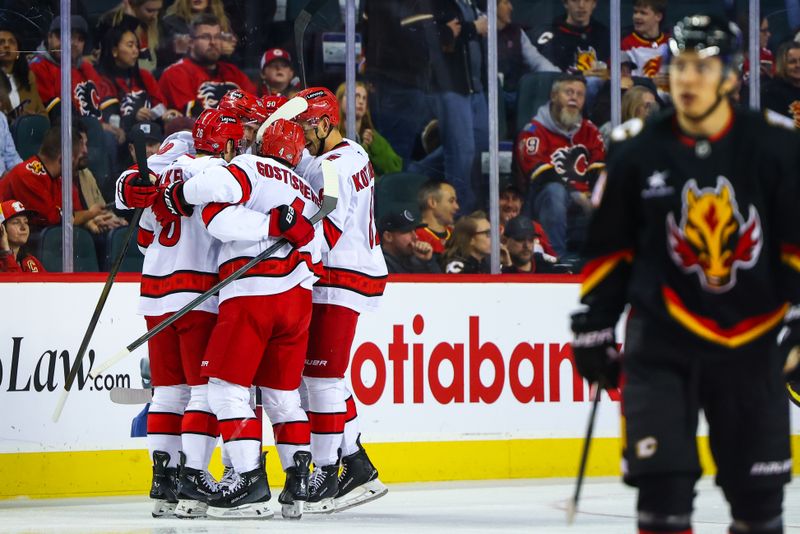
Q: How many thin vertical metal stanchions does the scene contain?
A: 5